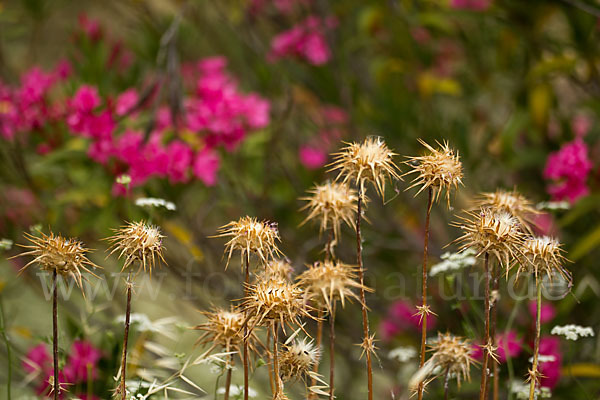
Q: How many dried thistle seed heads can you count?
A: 15